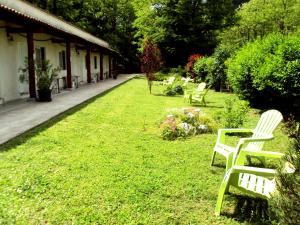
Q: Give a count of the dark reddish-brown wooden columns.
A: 5